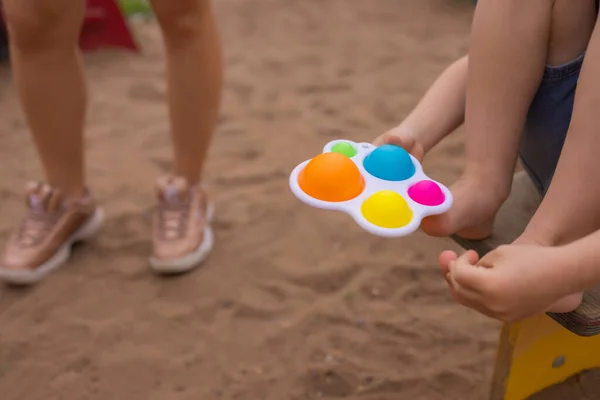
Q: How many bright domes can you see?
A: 5